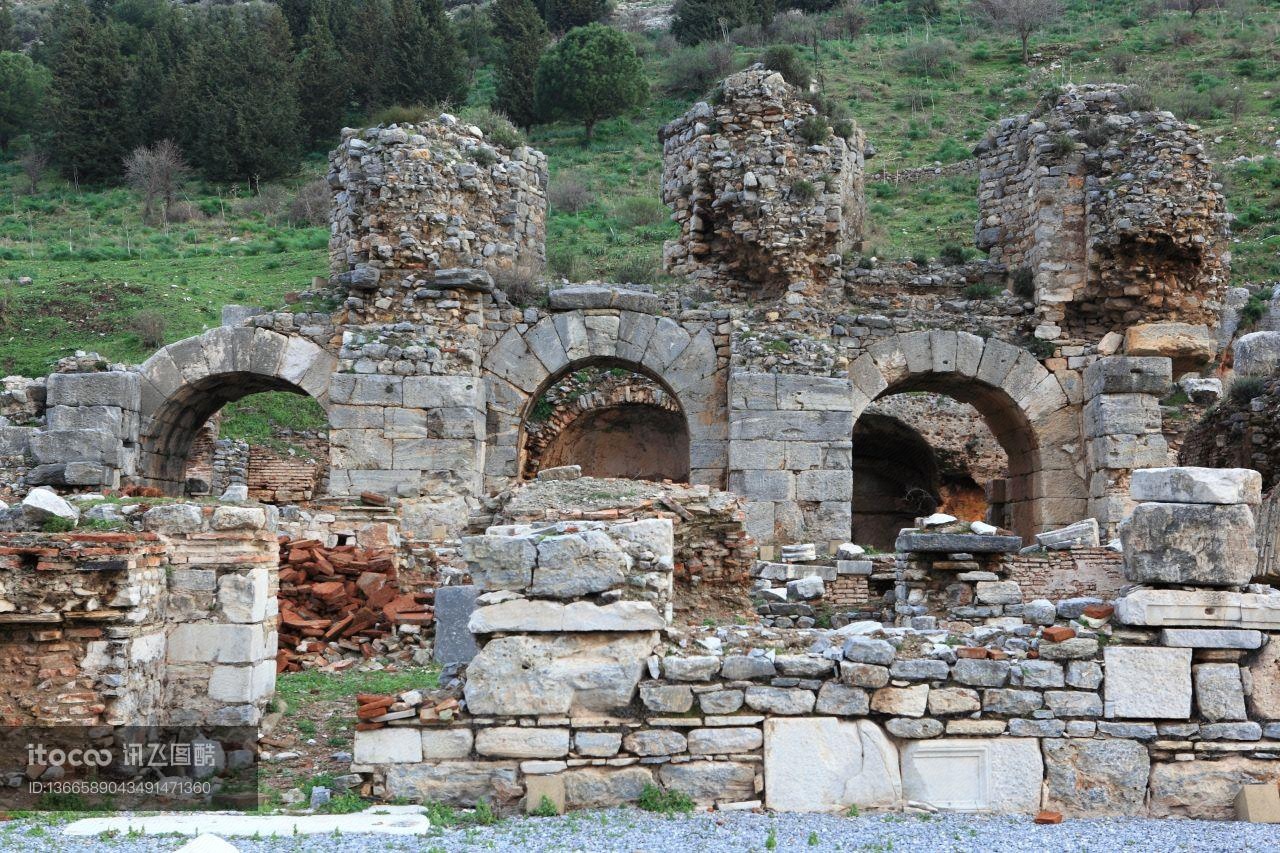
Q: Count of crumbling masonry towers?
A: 3